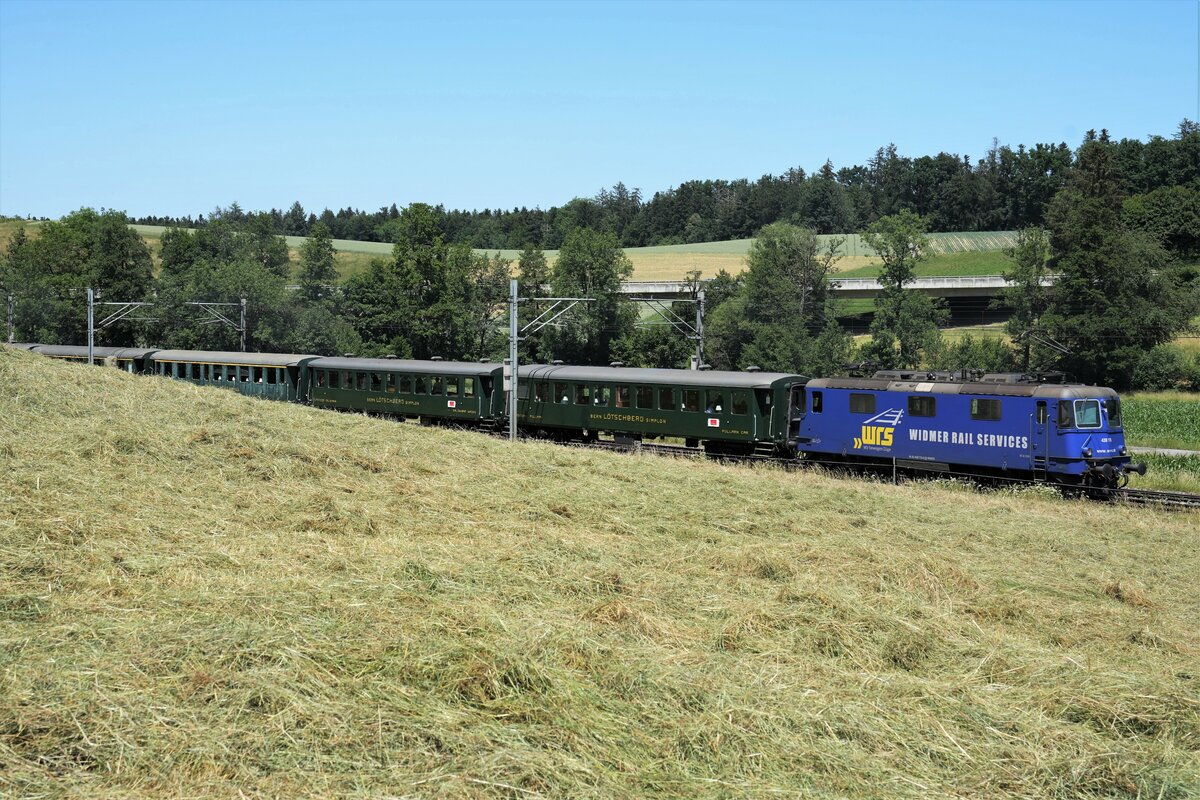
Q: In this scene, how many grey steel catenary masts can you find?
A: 5